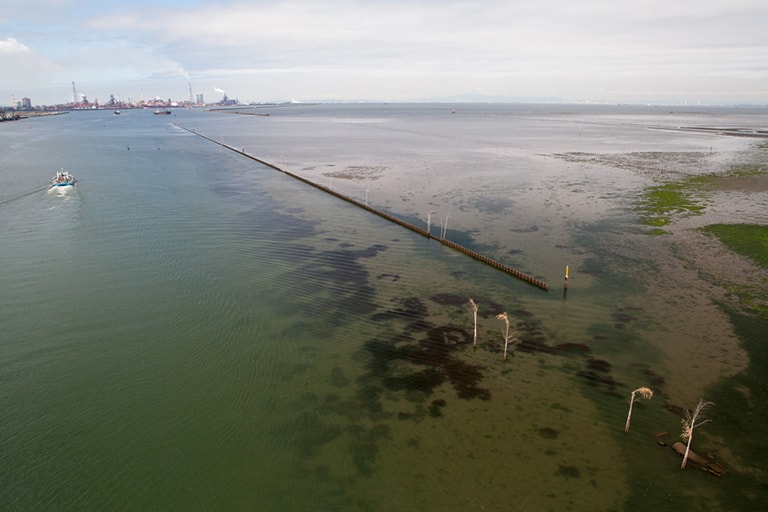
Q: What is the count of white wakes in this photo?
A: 1